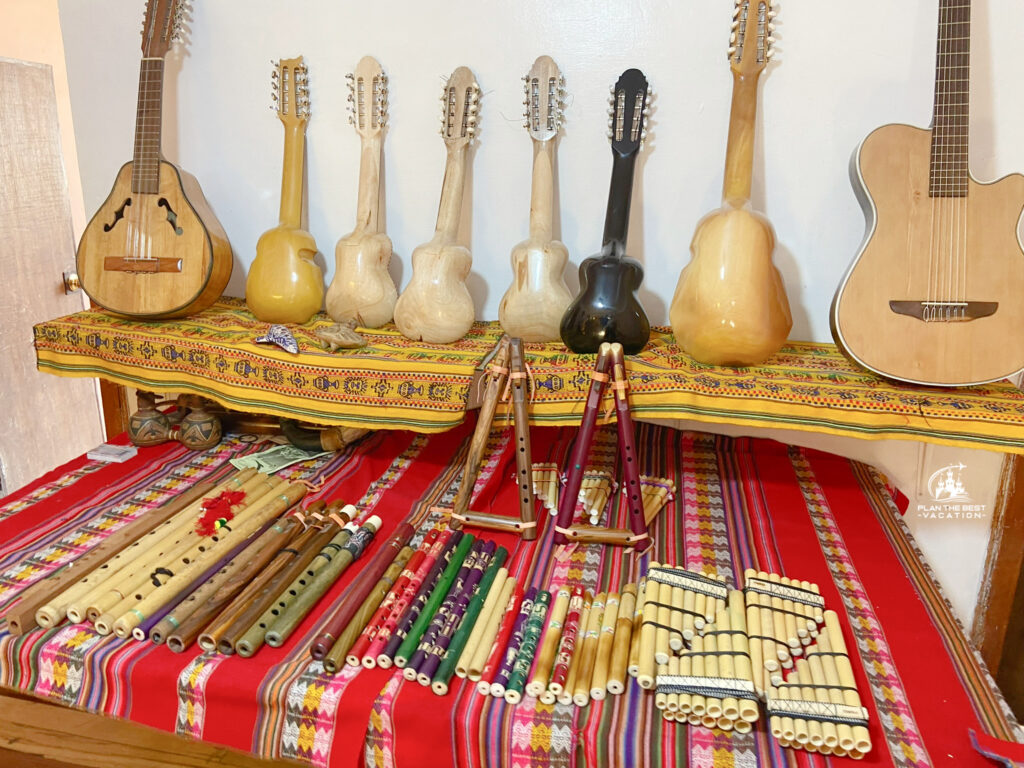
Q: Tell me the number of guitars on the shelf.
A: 8